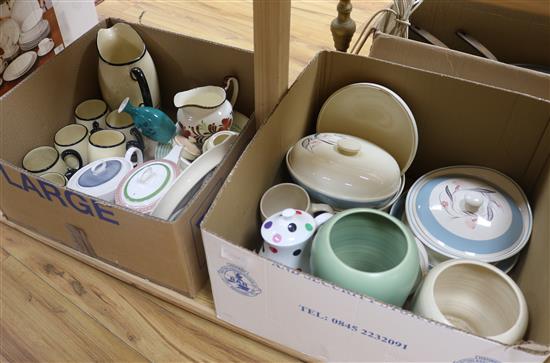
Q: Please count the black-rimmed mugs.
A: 6